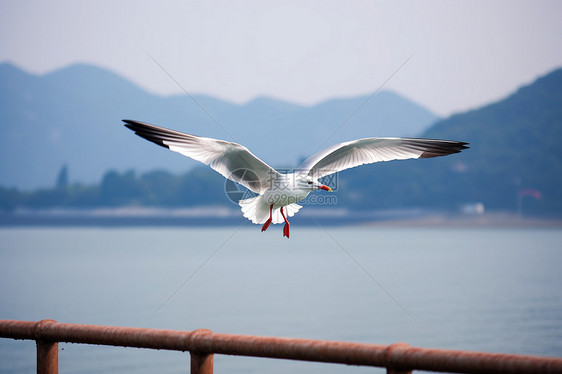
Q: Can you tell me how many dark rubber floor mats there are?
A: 0